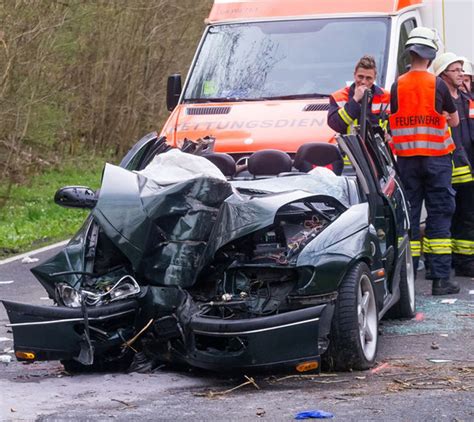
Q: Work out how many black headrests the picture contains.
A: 3